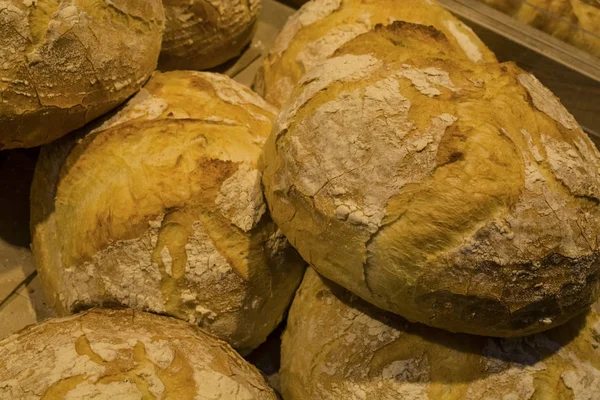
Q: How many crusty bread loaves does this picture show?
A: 7